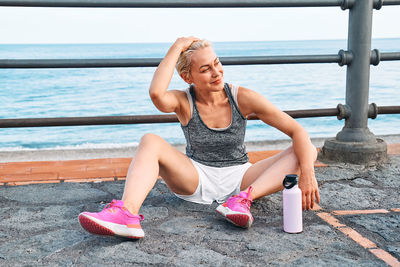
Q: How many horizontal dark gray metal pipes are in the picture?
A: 3